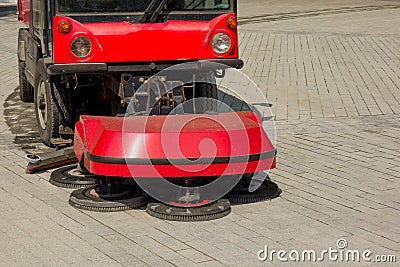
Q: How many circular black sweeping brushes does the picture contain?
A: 4